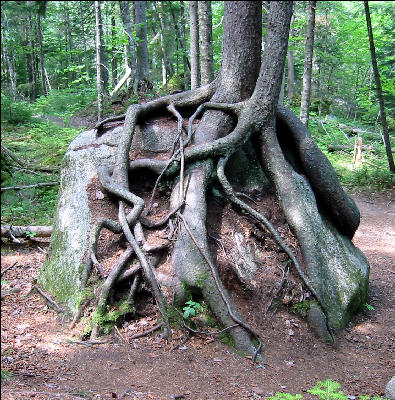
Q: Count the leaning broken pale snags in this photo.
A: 1